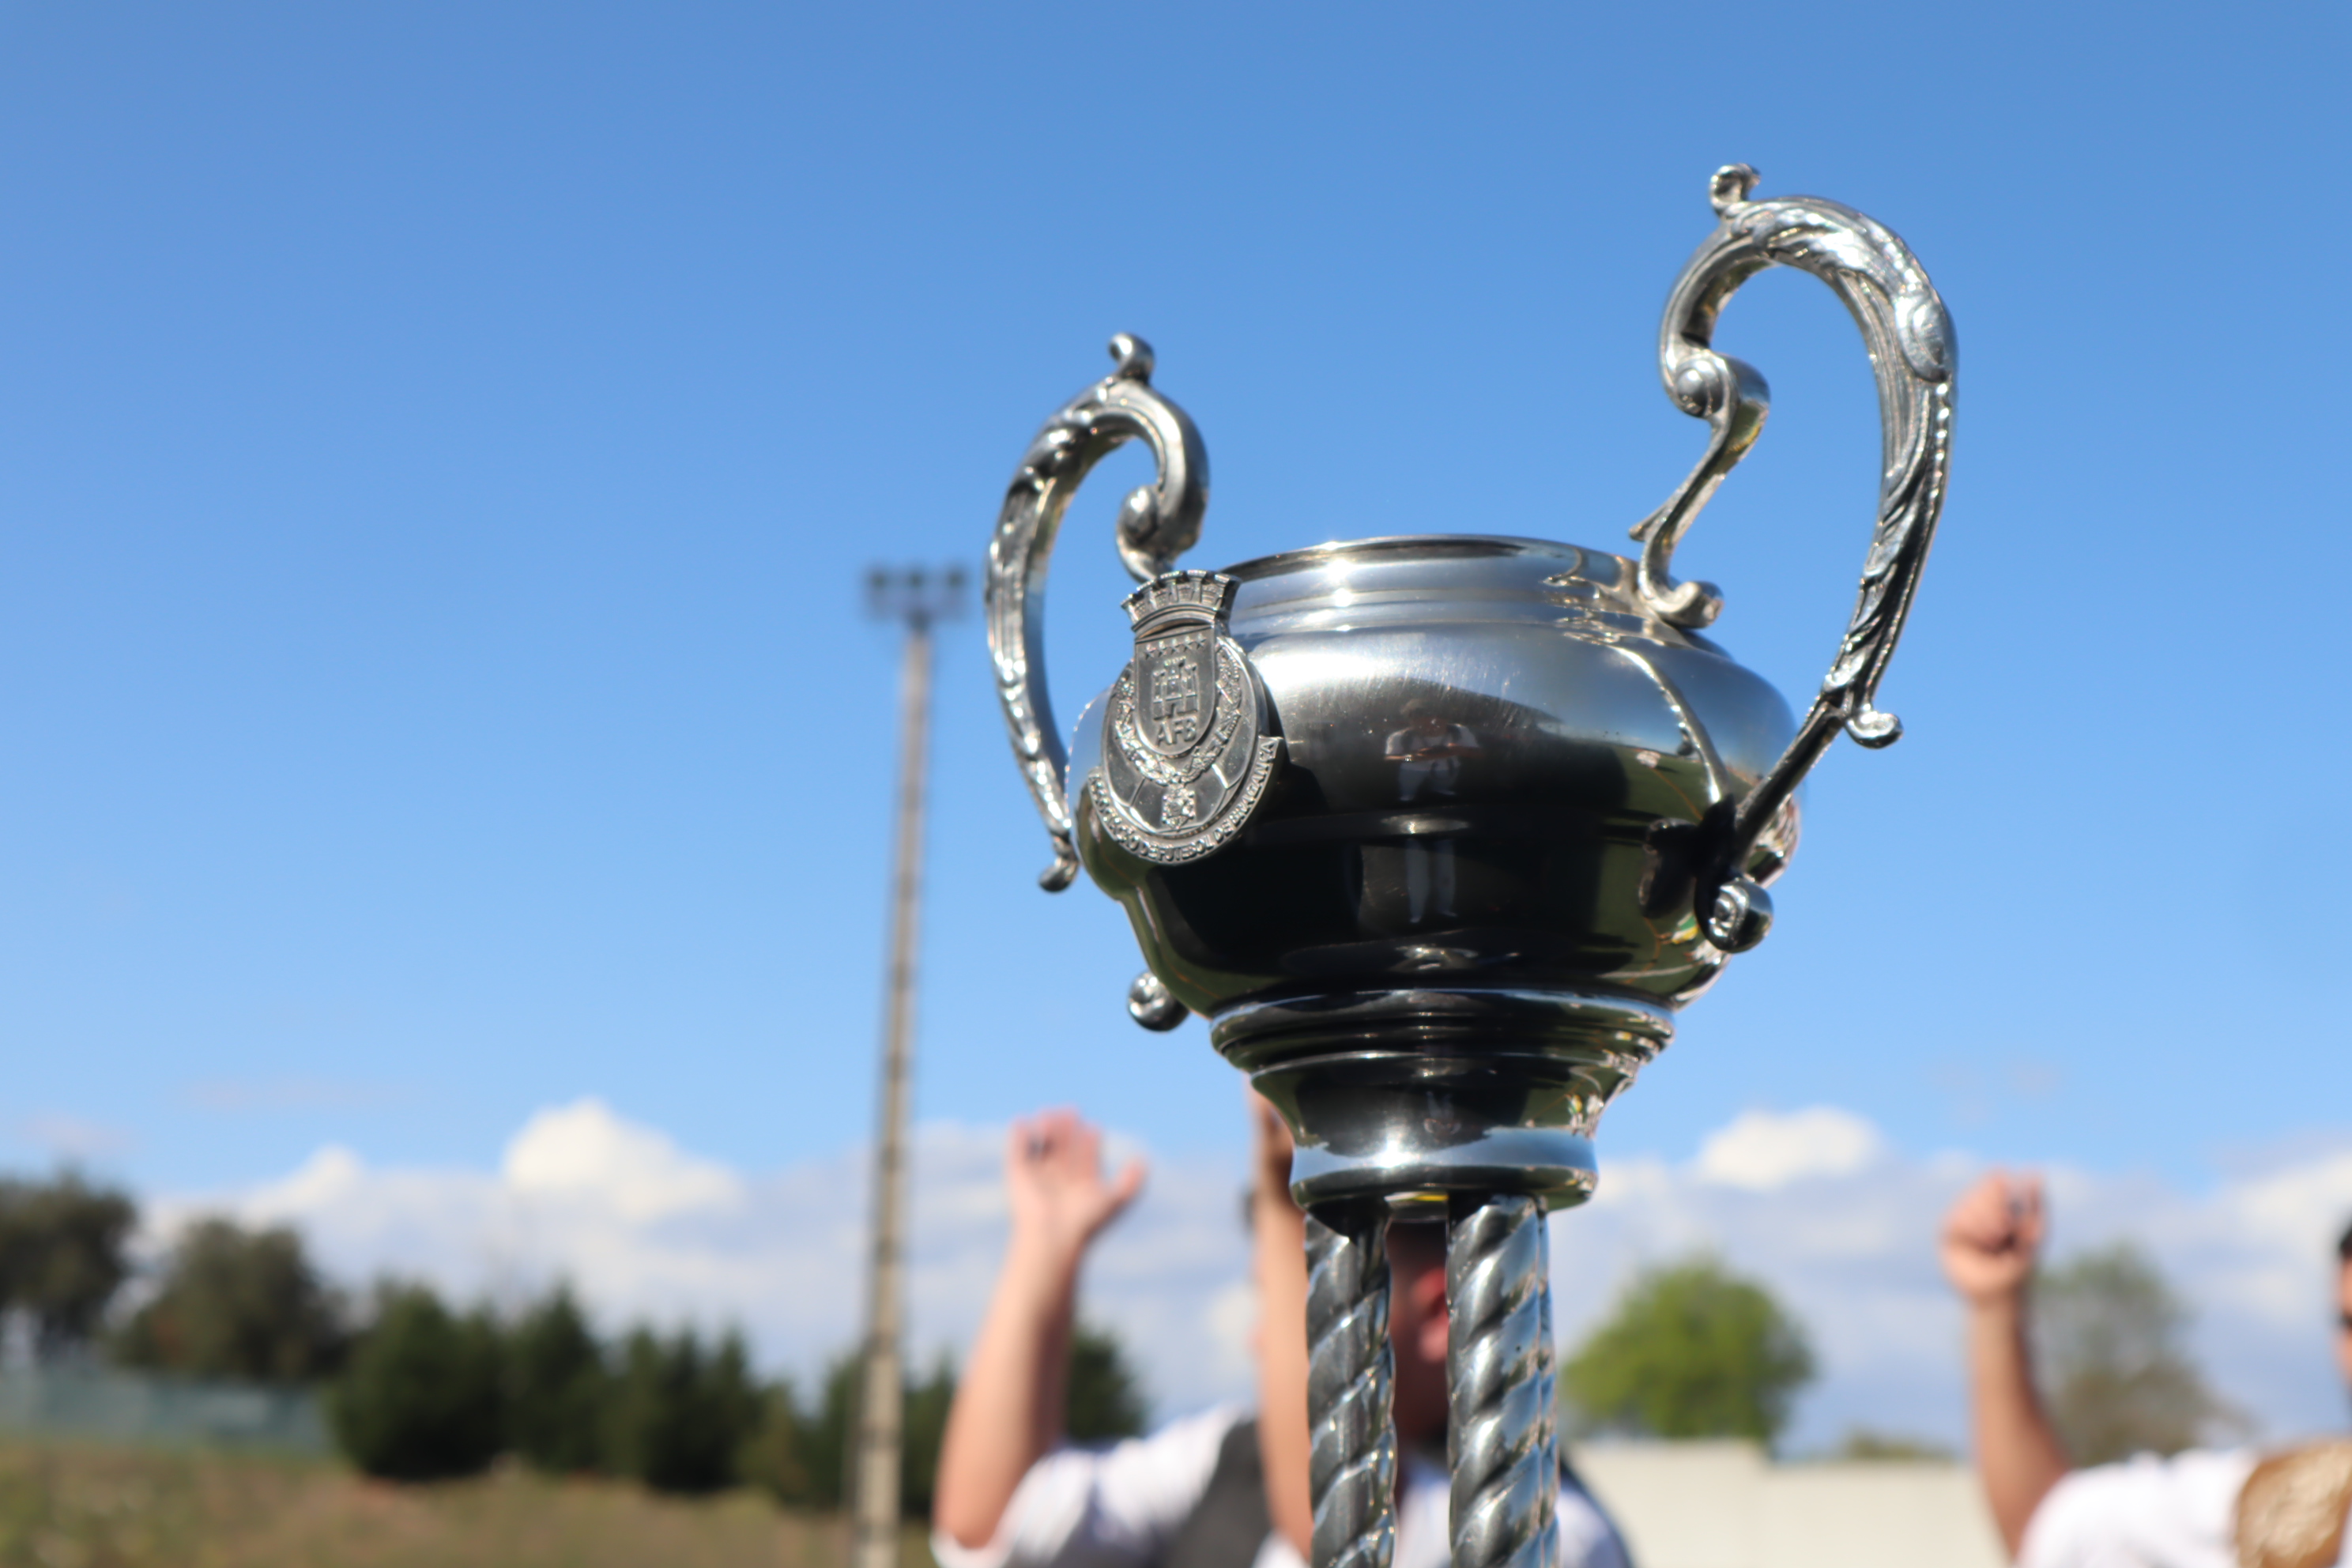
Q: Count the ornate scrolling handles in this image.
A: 2